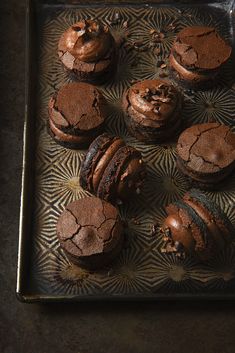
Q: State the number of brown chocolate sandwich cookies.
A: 8